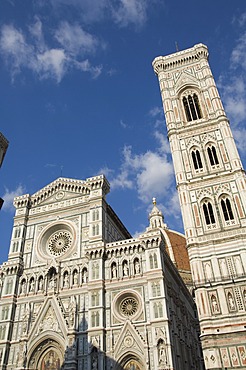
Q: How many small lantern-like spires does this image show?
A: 1